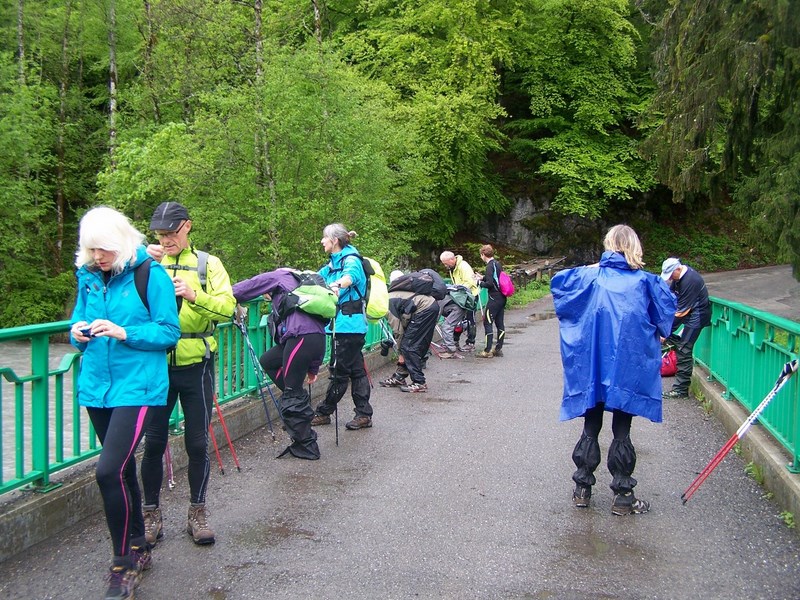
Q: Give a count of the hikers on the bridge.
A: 10